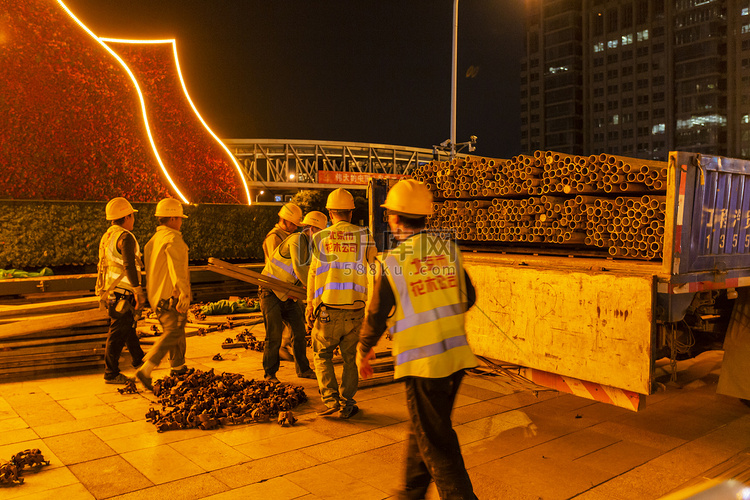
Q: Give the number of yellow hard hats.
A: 6